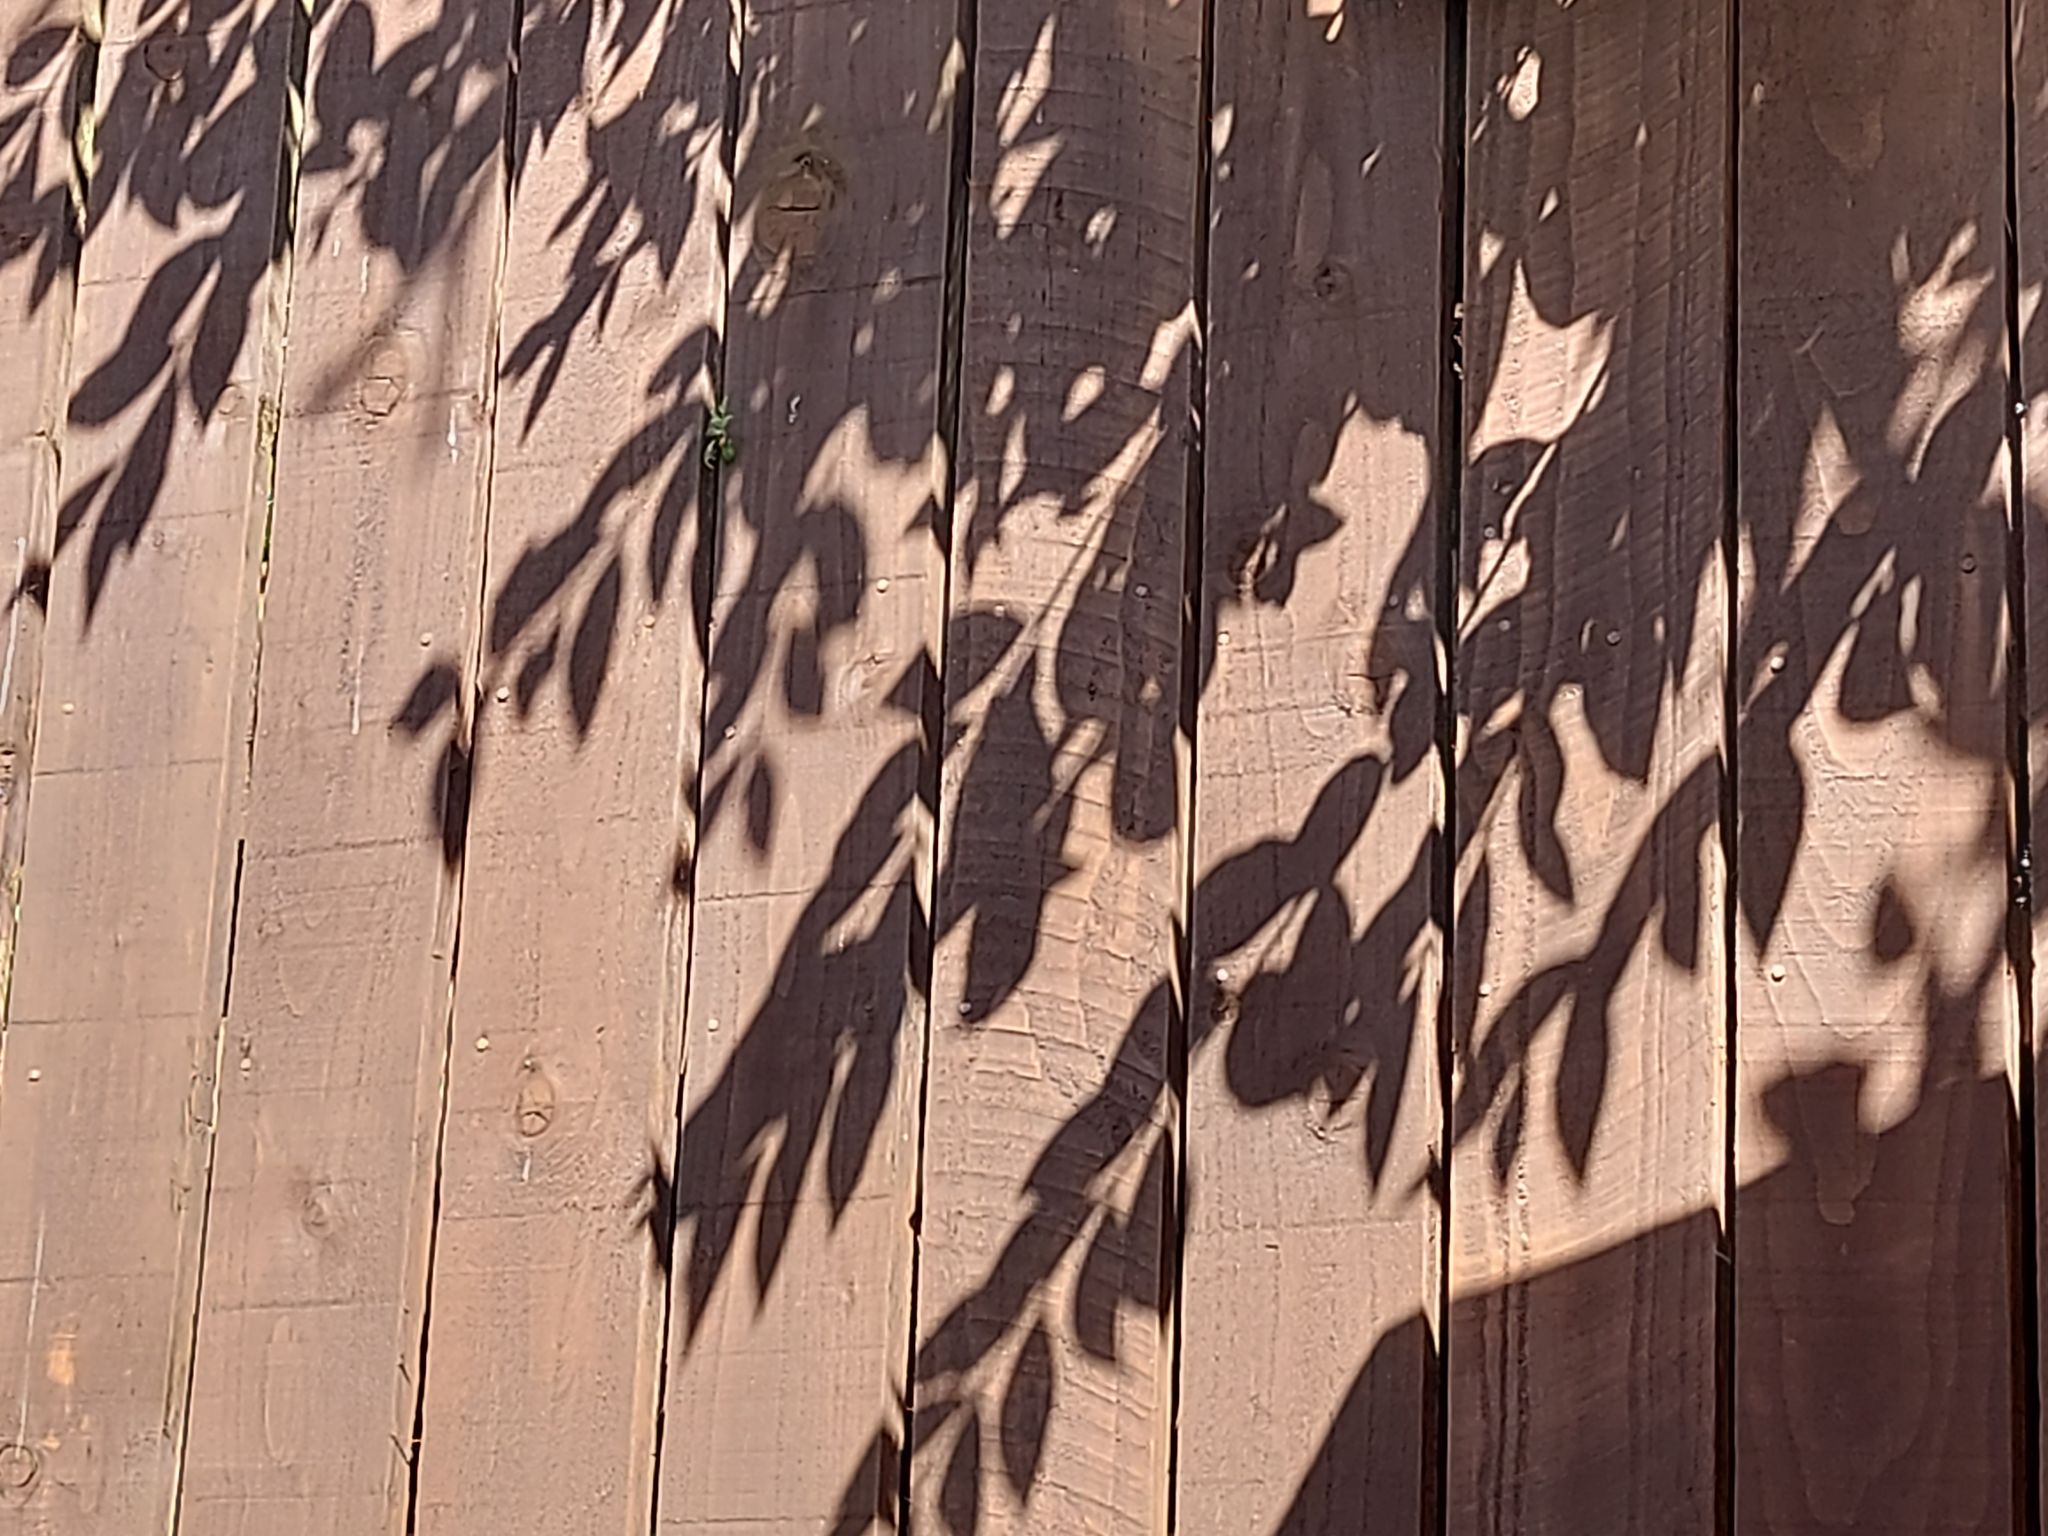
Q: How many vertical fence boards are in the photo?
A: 10